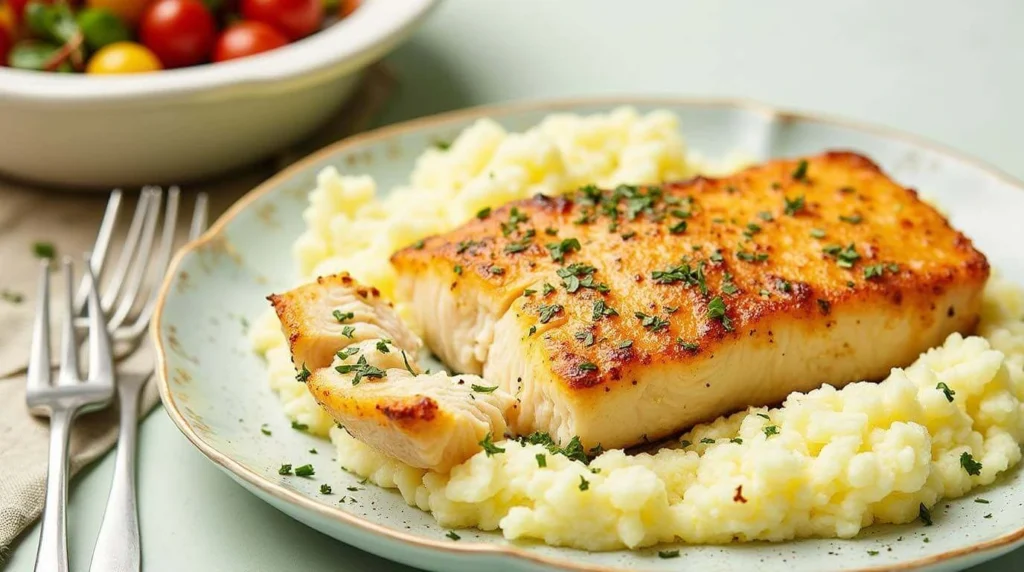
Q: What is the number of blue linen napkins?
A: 0